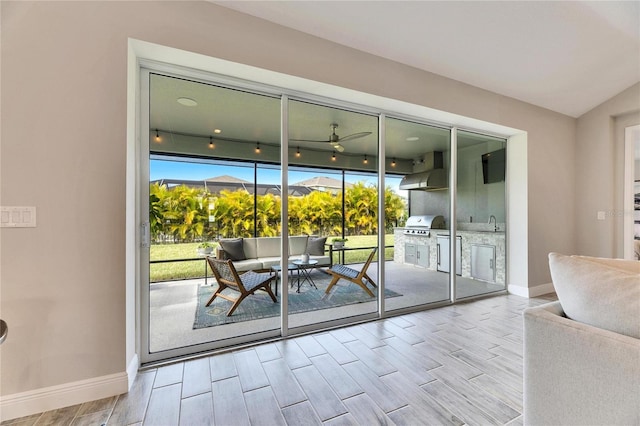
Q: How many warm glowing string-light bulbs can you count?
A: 7